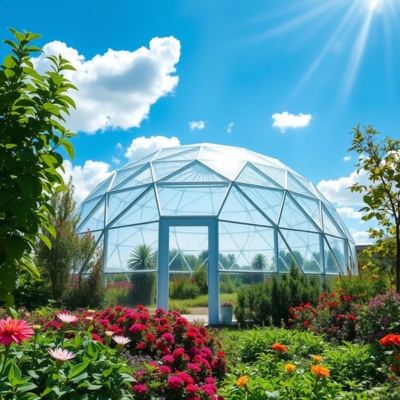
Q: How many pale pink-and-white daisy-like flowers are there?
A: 3